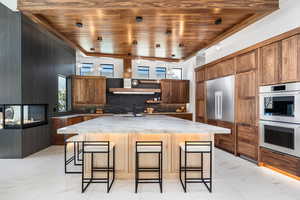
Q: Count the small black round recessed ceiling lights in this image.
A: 11